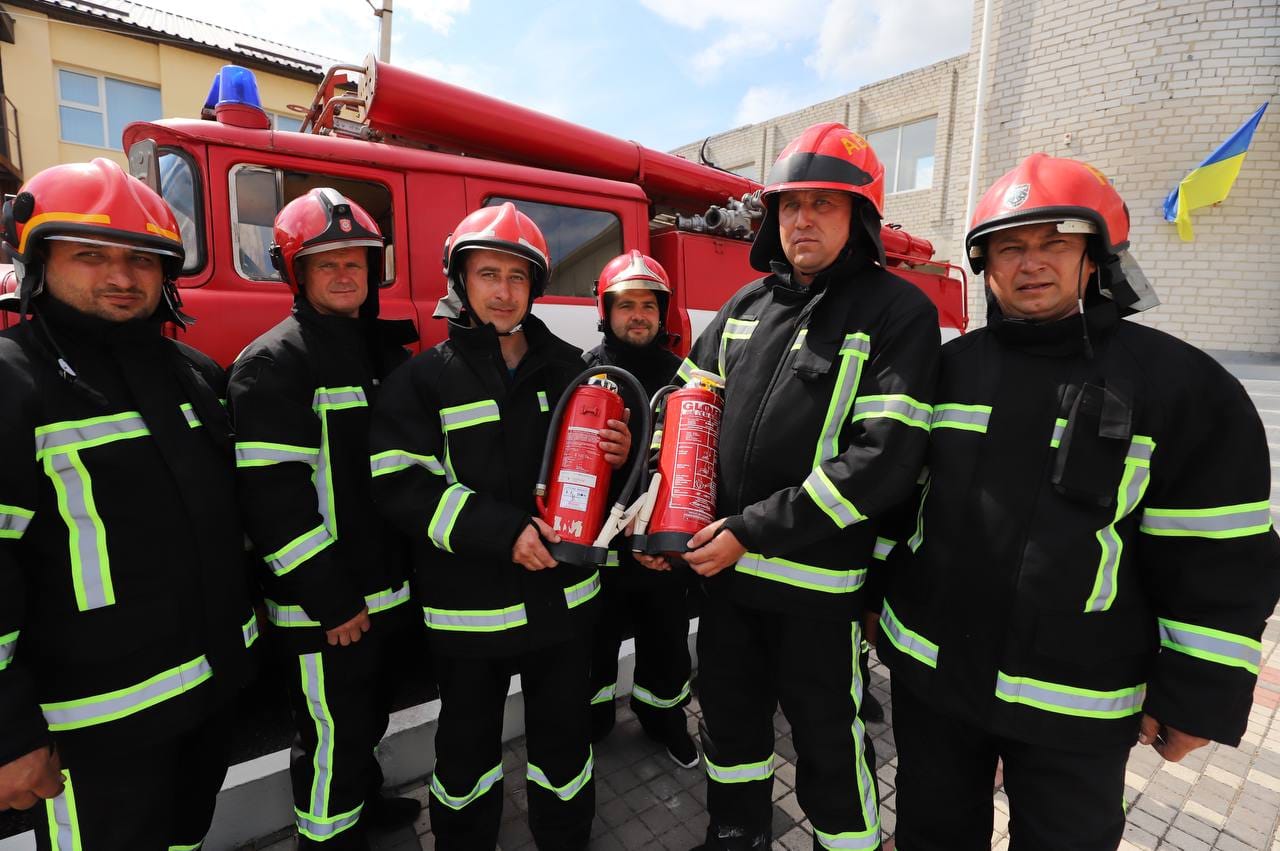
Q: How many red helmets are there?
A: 6